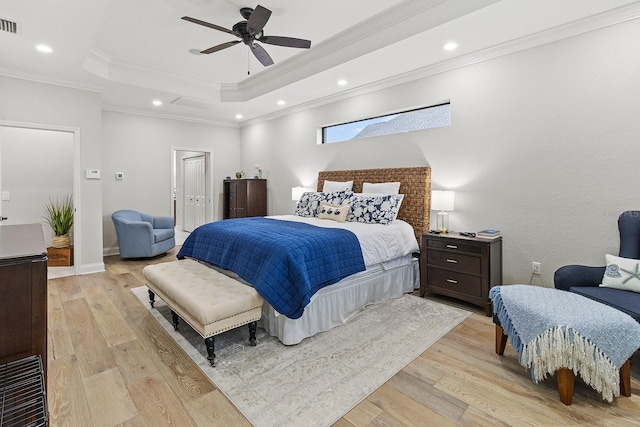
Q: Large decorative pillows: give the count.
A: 2